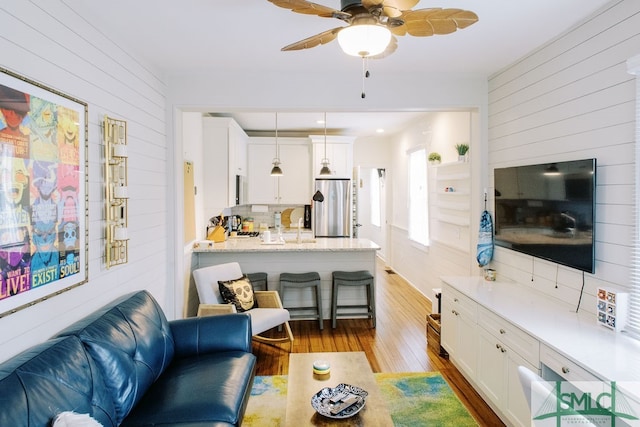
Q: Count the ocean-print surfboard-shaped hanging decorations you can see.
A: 1